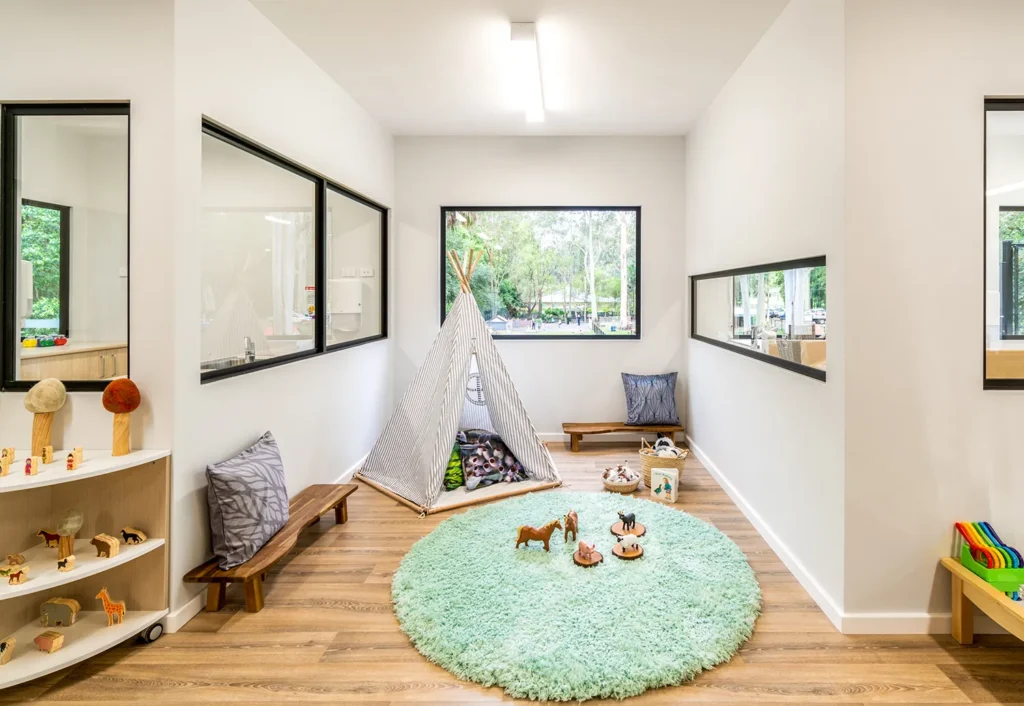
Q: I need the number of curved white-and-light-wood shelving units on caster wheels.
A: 1